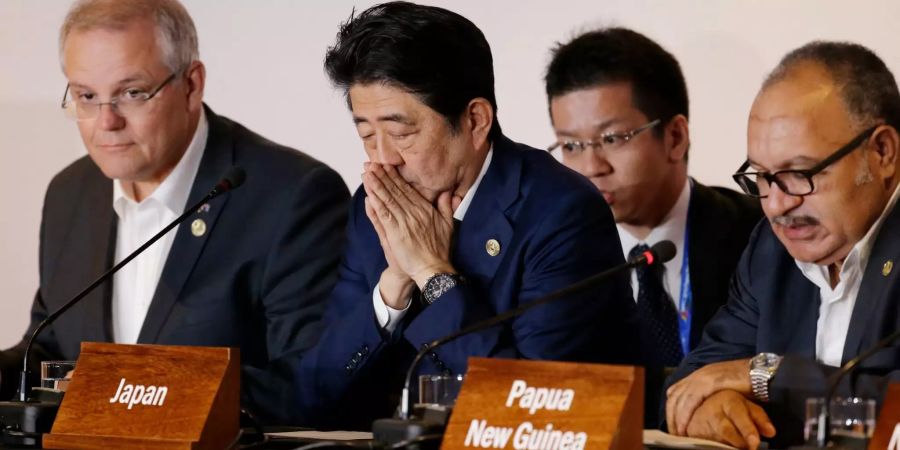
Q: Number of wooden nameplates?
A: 3